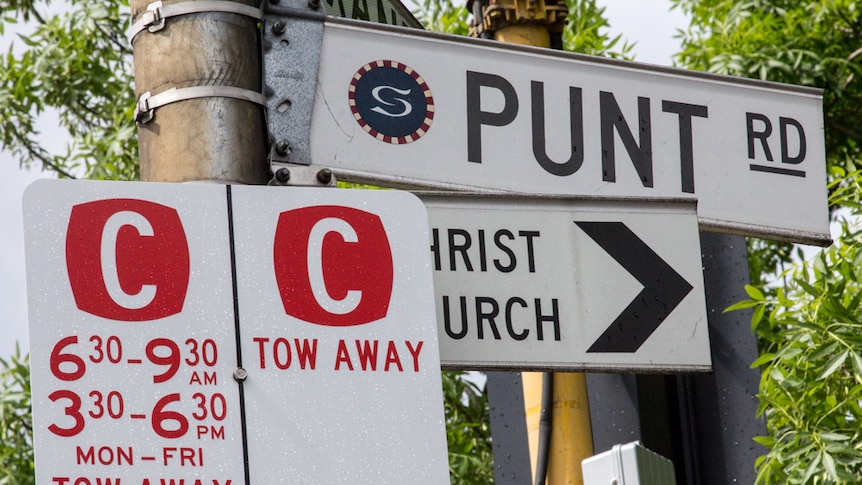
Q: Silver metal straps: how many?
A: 2